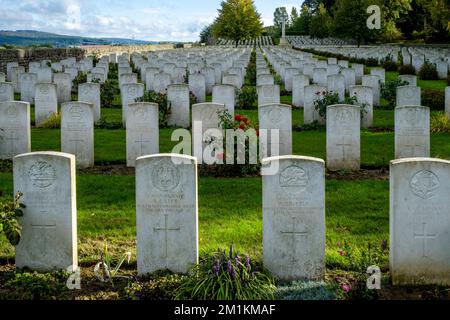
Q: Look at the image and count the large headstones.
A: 4